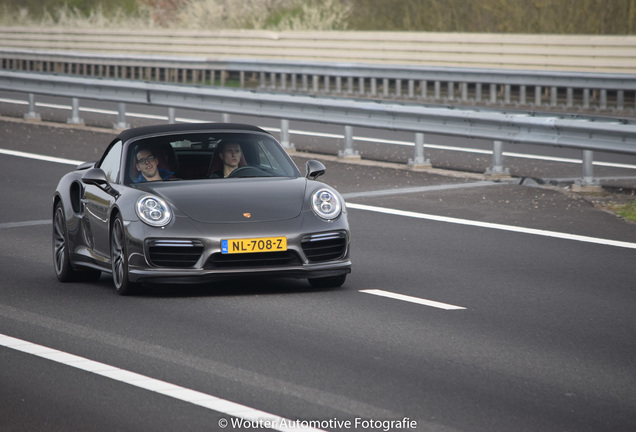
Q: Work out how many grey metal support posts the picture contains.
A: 10